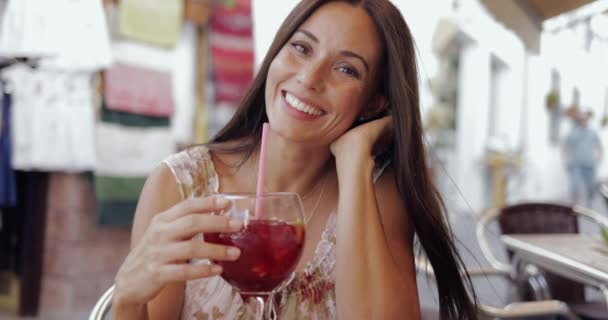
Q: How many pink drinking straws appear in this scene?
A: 1